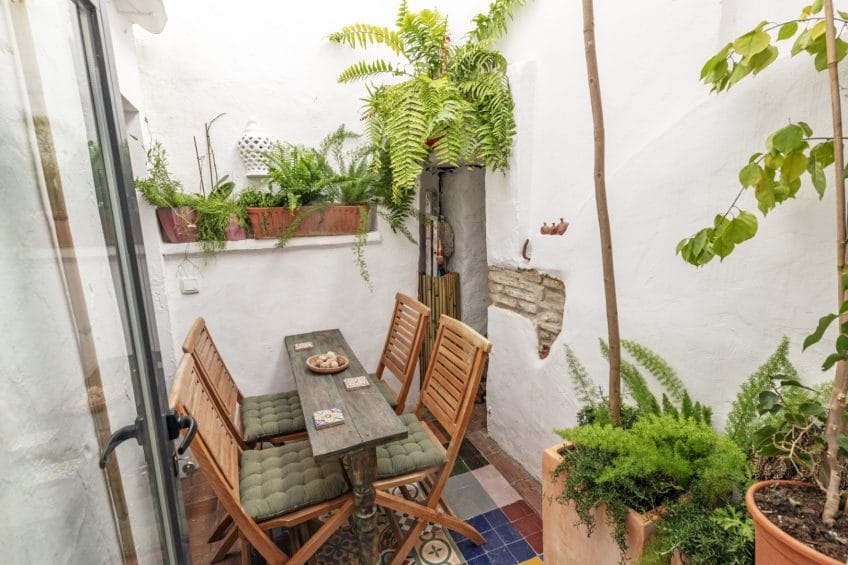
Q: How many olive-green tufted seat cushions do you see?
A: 4